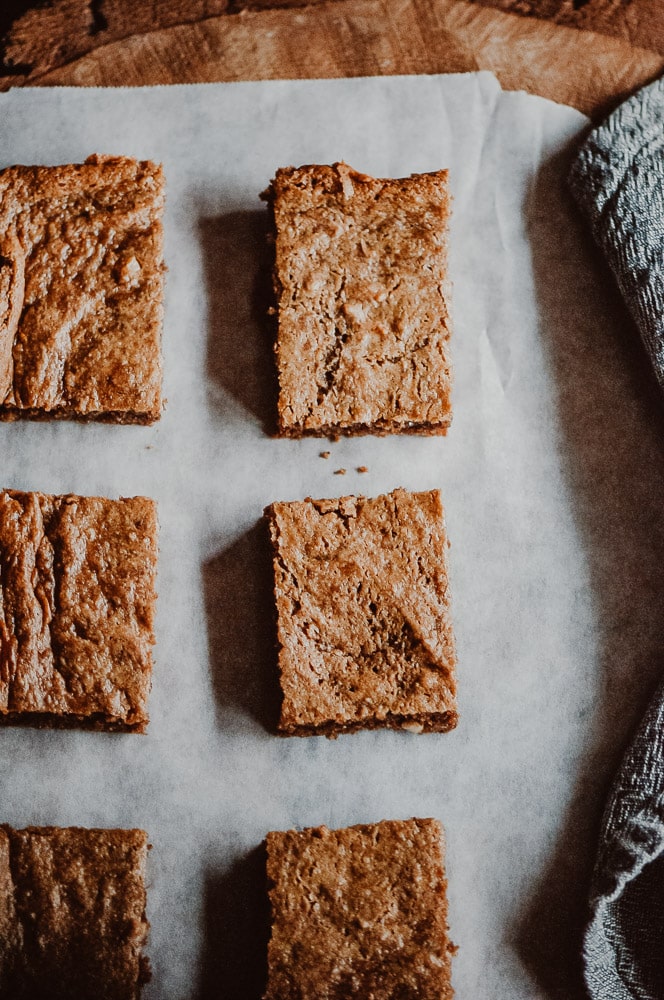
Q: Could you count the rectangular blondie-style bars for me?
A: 6